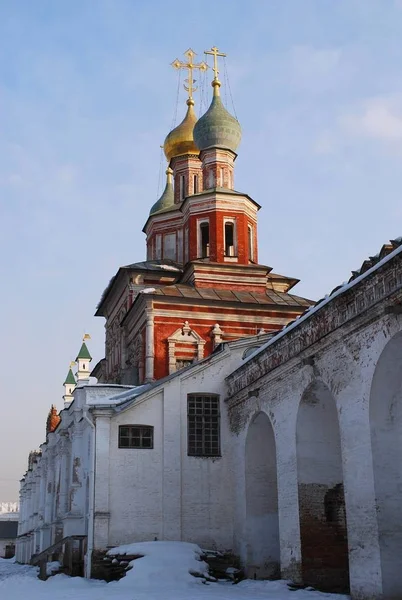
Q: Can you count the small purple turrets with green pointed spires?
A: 0